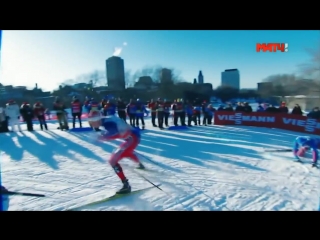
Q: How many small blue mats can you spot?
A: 2